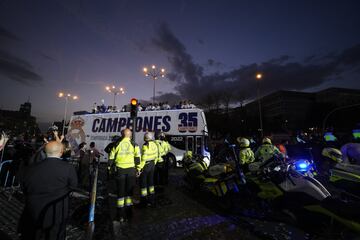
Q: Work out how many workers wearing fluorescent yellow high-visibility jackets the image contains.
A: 5